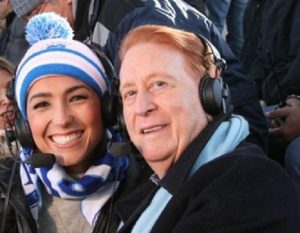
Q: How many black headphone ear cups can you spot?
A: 3